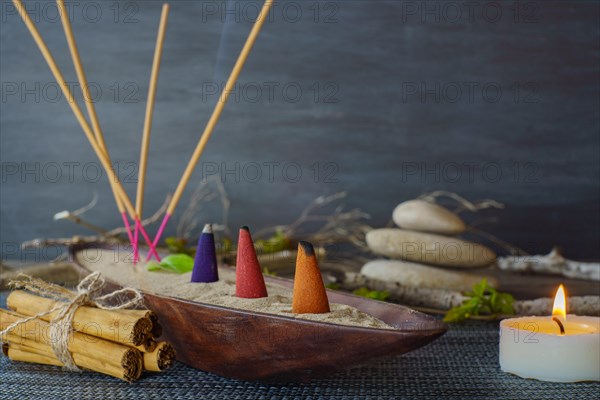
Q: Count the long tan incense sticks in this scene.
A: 4